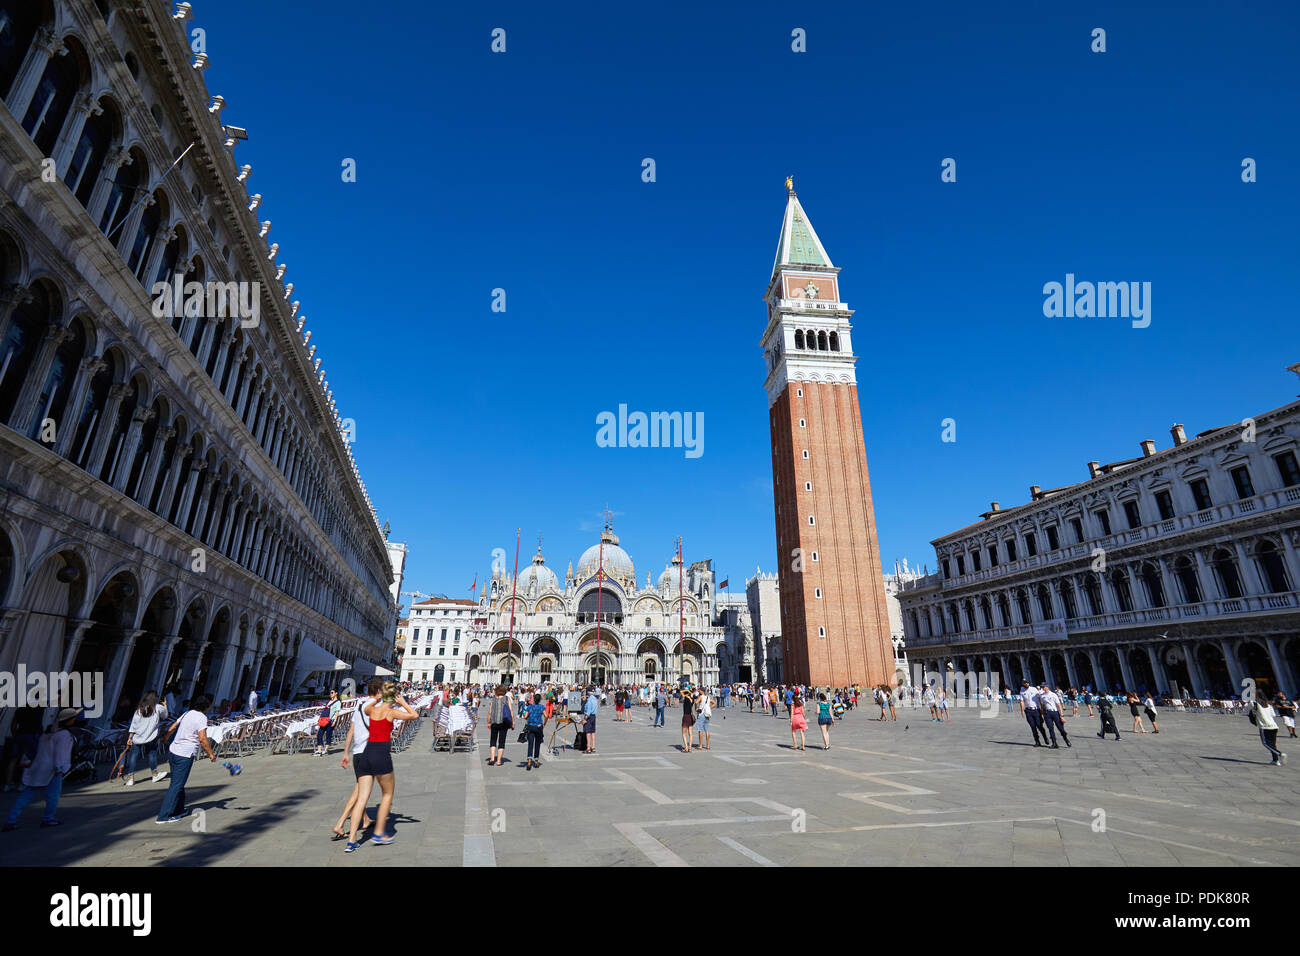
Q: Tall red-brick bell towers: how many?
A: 1